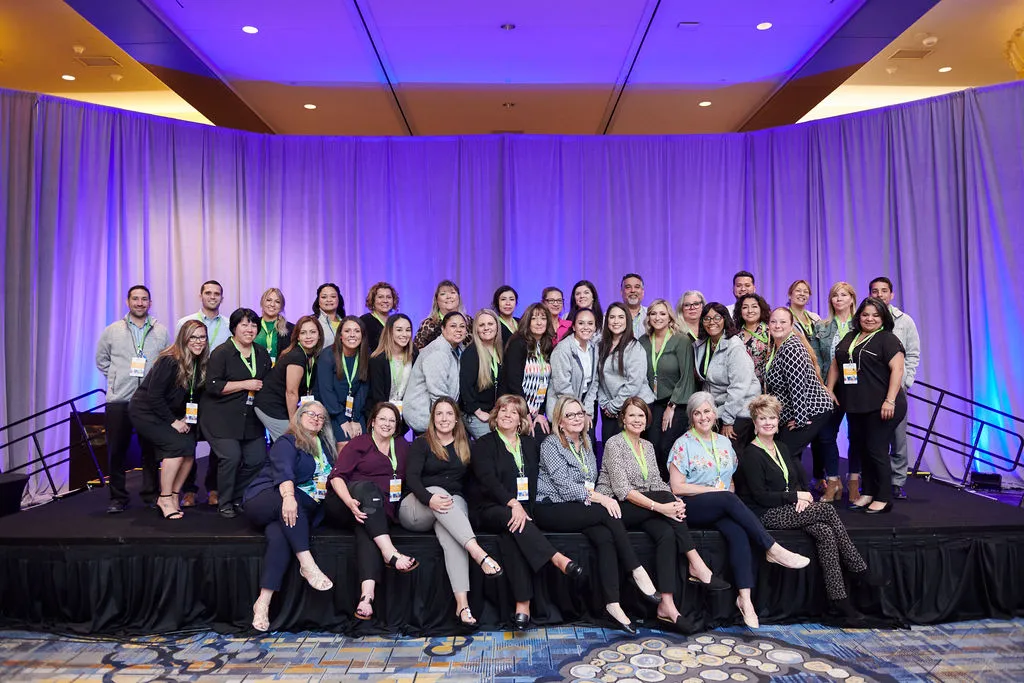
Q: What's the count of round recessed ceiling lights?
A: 6